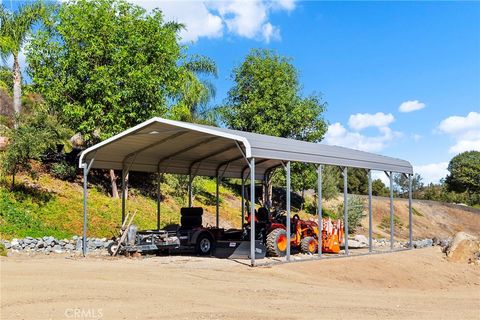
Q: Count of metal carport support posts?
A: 14